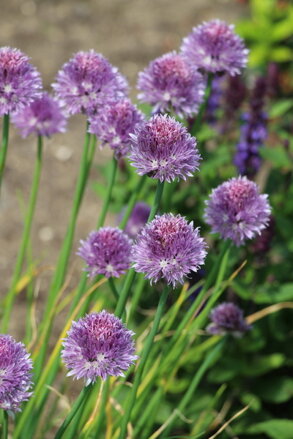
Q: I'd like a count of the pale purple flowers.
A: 14